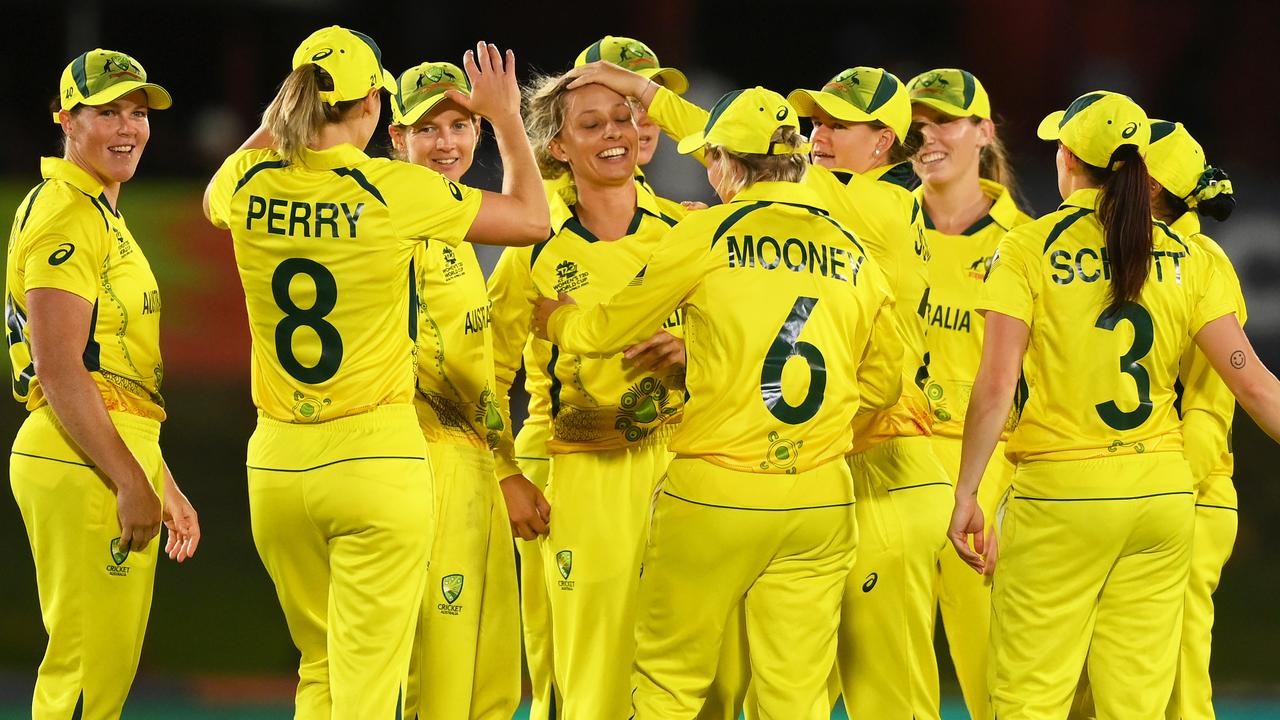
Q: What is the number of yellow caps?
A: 9